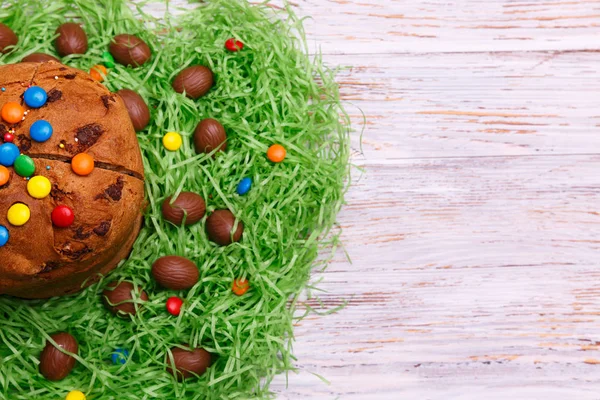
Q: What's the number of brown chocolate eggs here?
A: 13